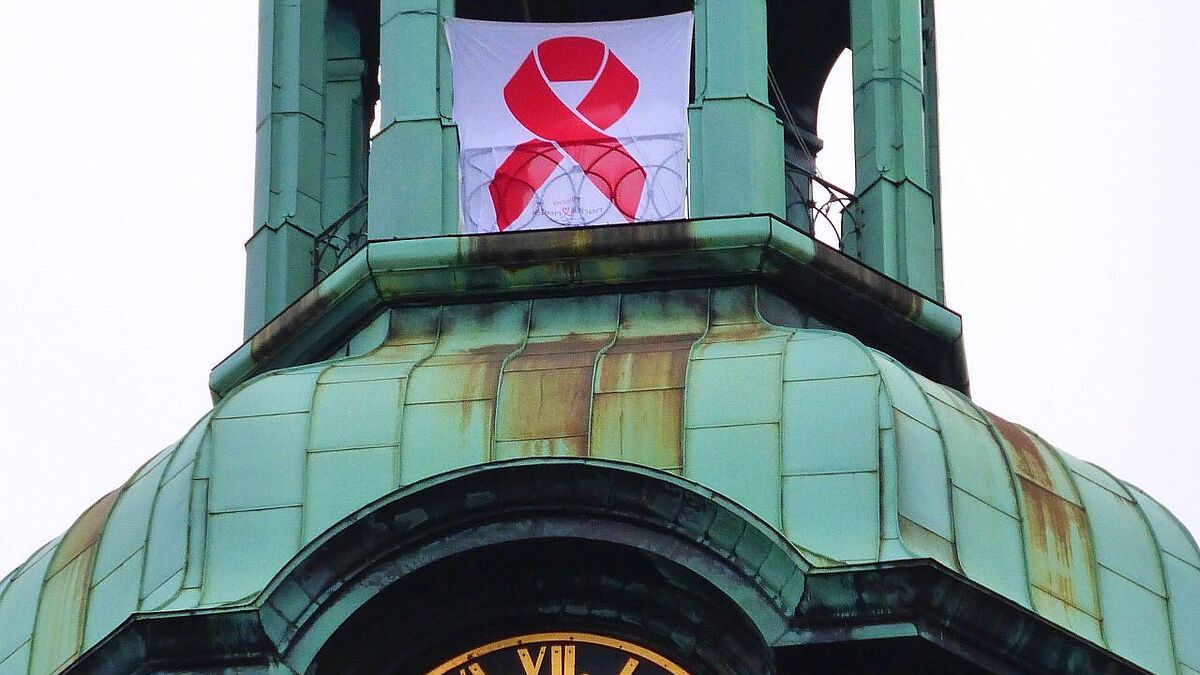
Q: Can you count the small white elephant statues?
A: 0